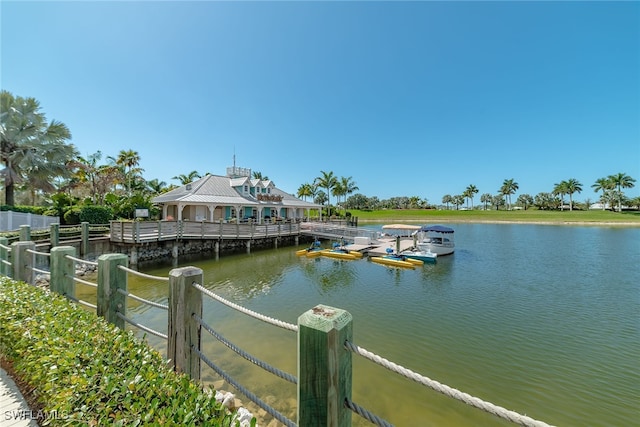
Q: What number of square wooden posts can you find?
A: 9